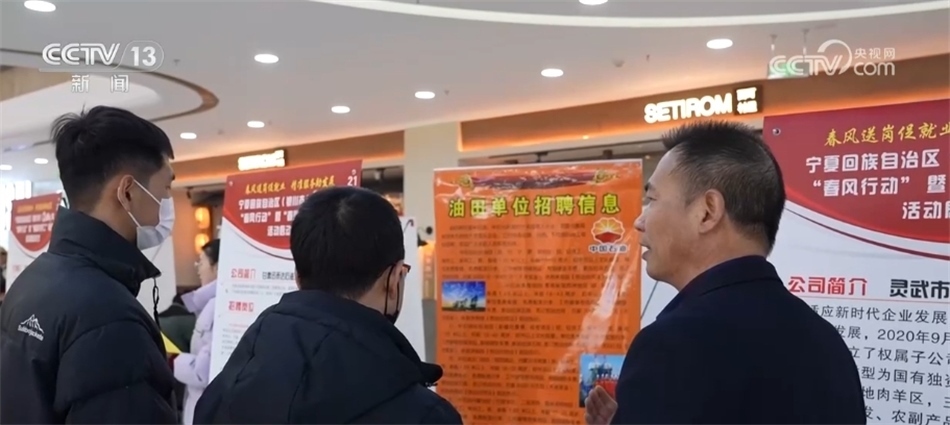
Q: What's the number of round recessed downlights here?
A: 11